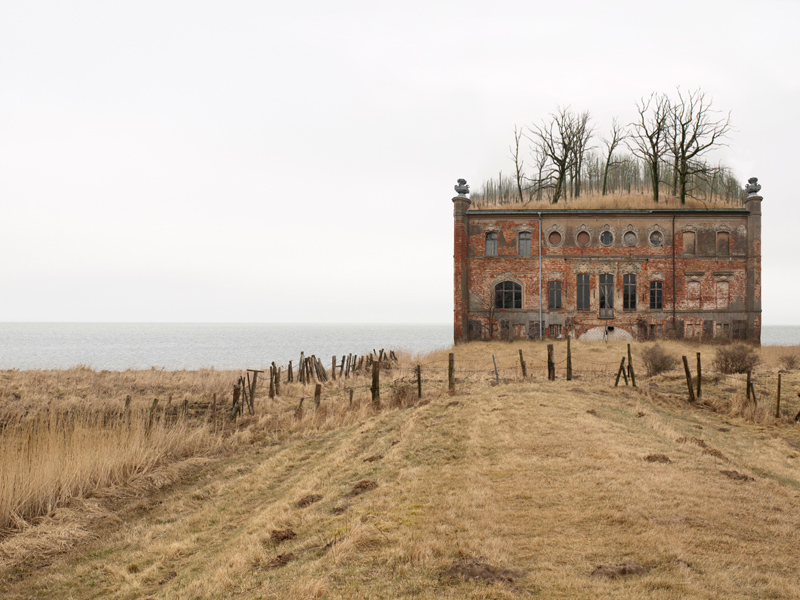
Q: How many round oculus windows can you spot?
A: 5